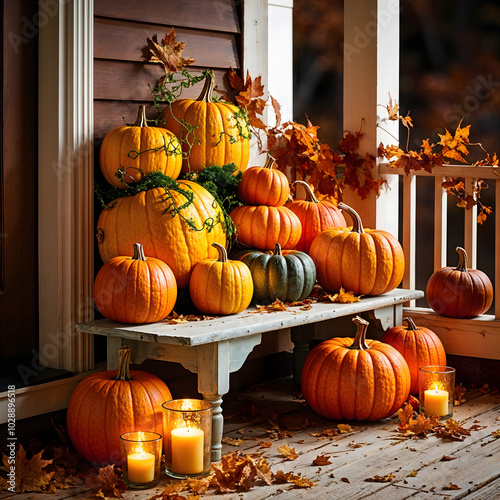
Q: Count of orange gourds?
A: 13